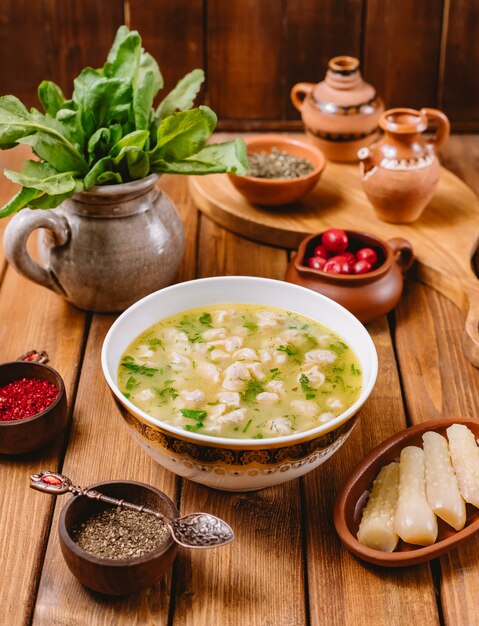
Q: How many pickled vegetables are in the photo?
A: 4